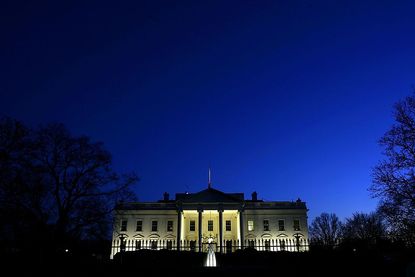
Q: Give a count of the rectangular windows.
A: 11